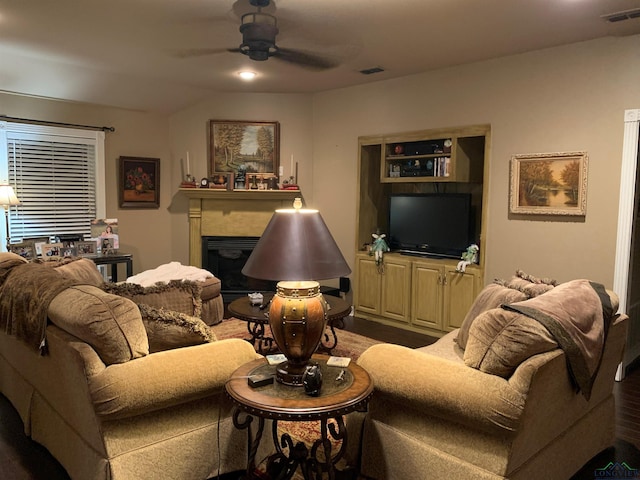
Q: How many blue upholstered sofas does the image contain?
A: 0